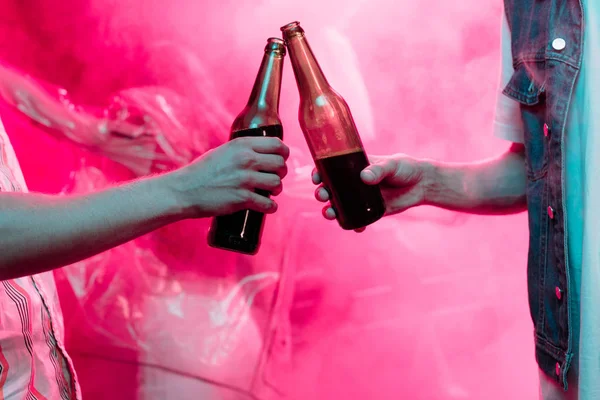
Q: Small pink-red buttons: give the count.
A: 4